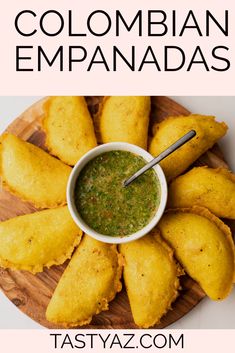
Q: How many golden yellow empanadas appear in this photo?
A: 9